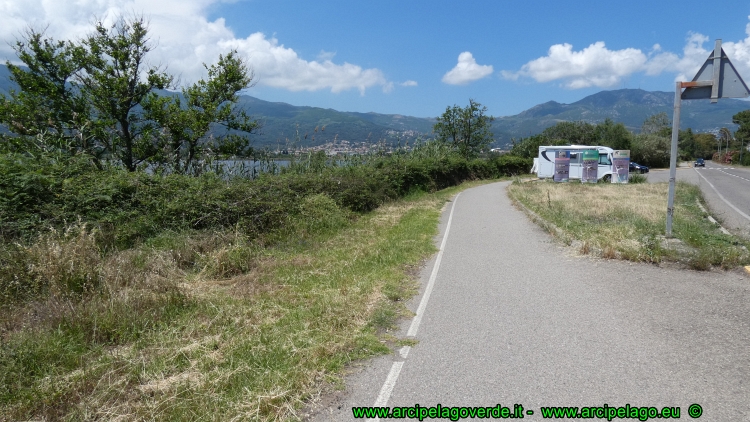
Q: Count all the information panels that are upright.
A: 3